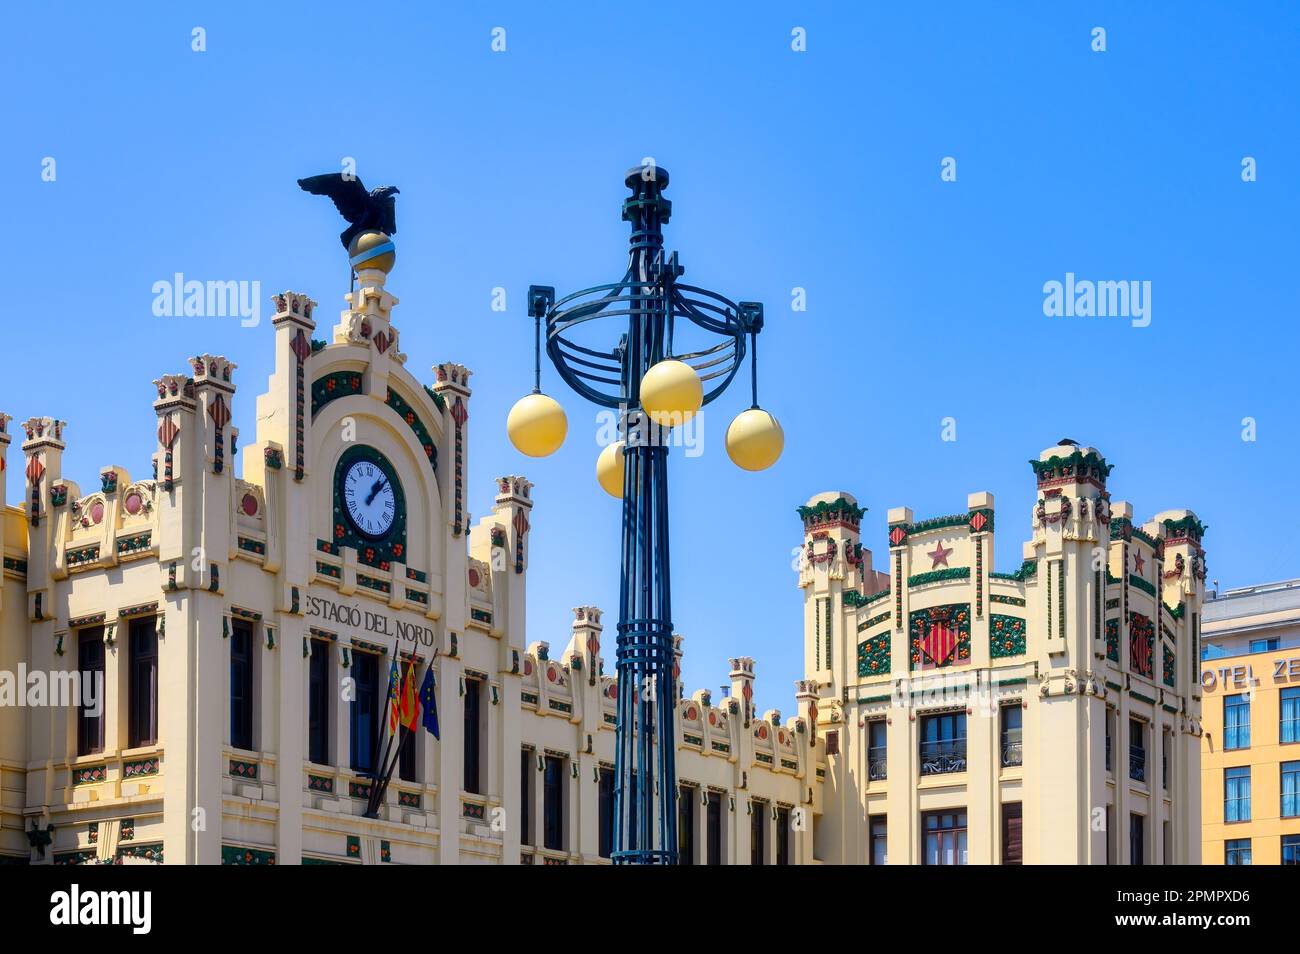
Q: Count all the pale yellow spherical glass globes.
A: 4